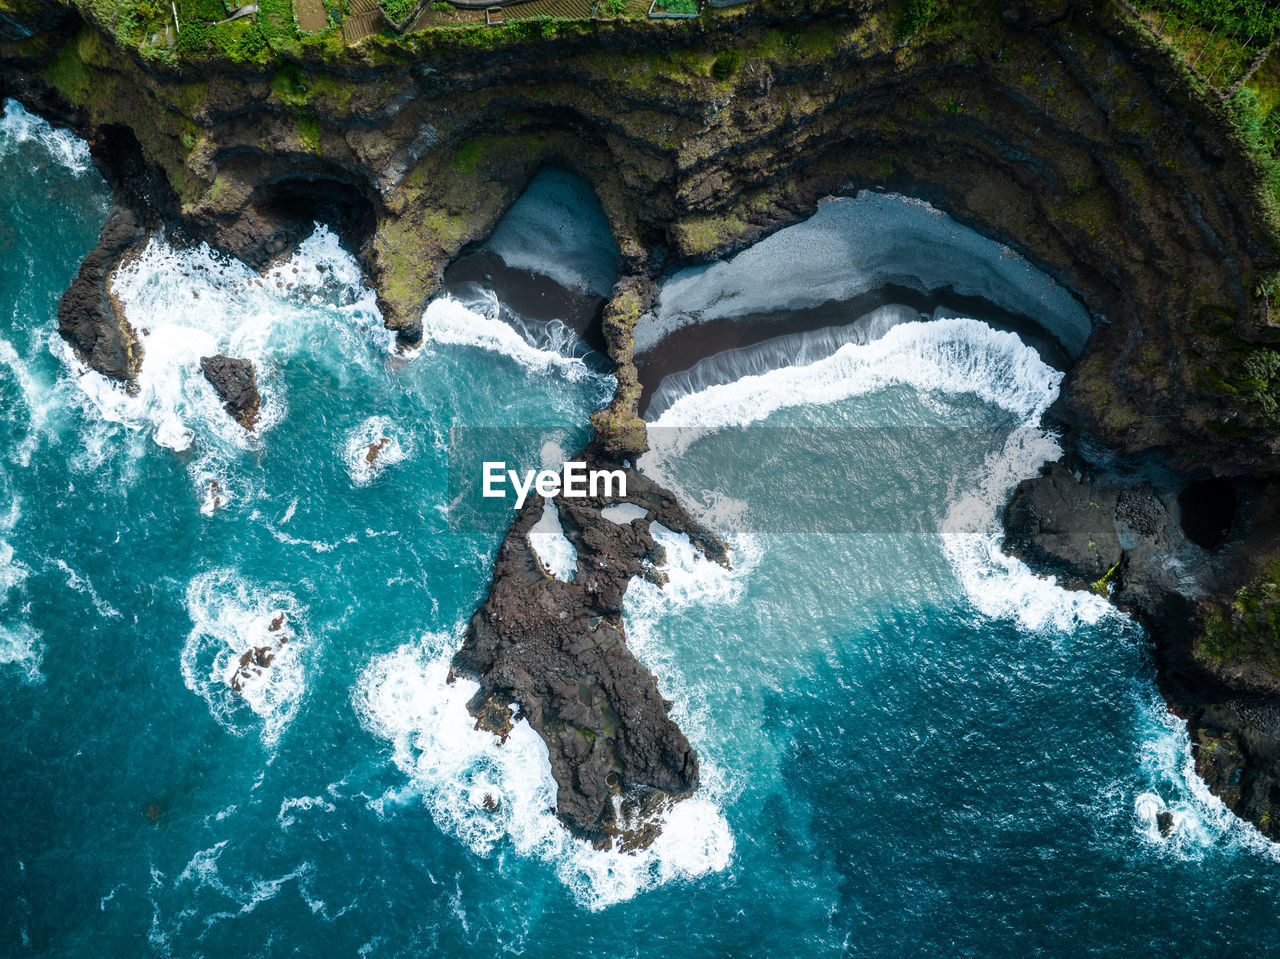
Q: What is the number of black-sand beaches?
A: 2